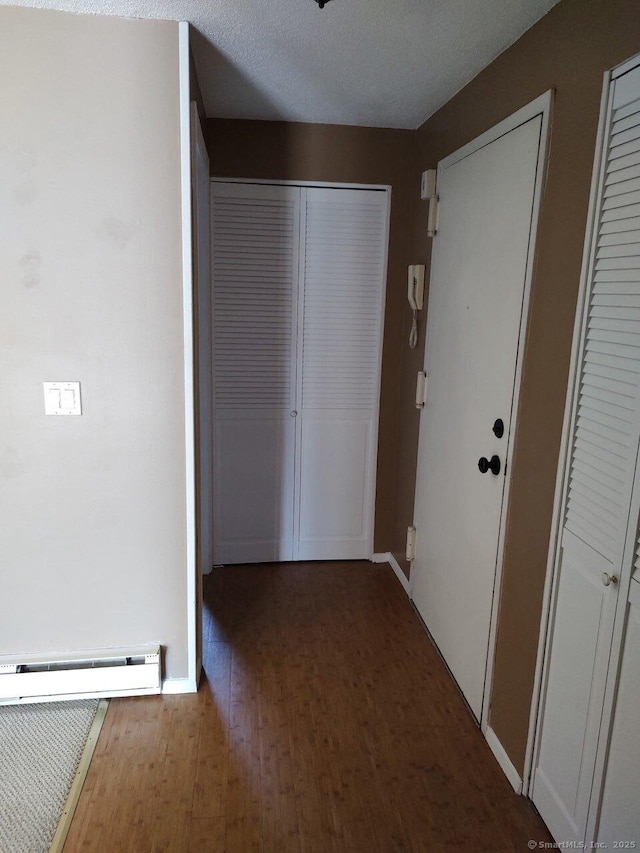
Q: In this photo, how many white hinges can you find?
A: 3